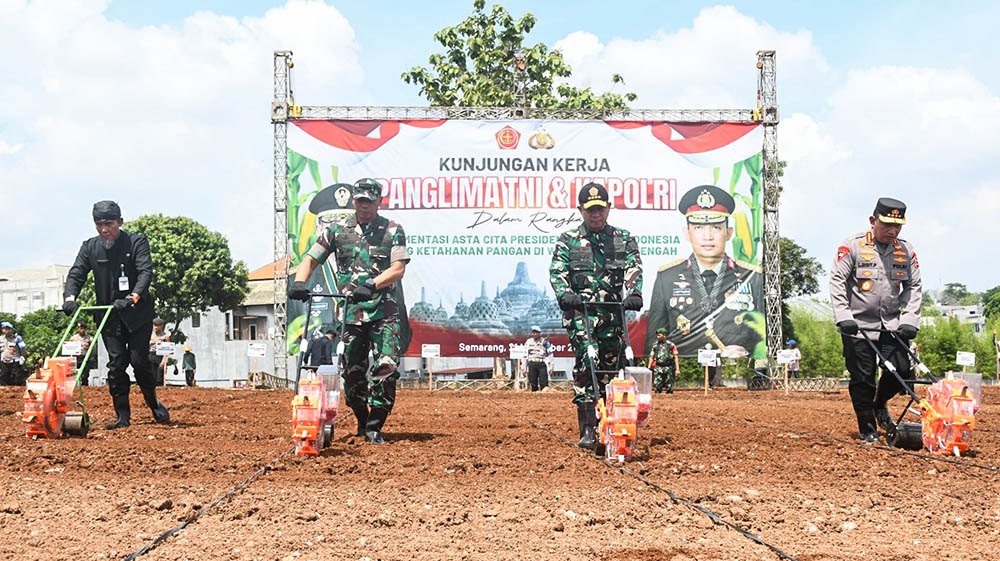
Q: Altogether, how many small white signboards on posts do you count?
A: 8